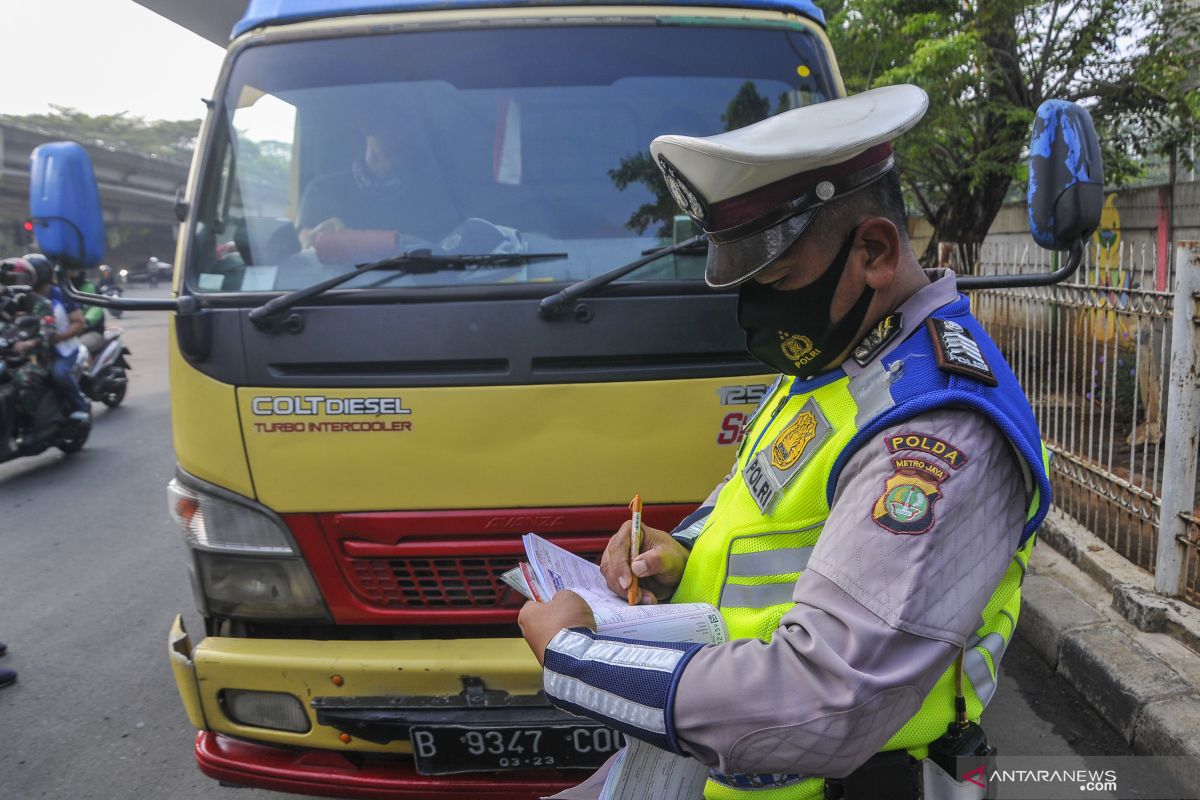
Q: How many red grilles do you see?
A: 1